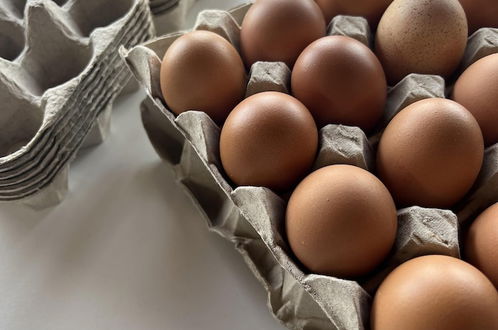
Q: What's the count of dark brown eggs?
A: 11